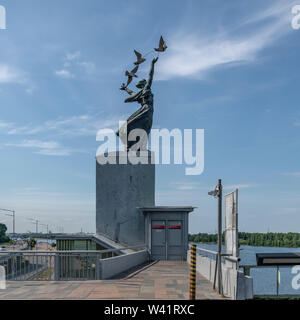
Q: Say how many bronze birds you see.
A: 4